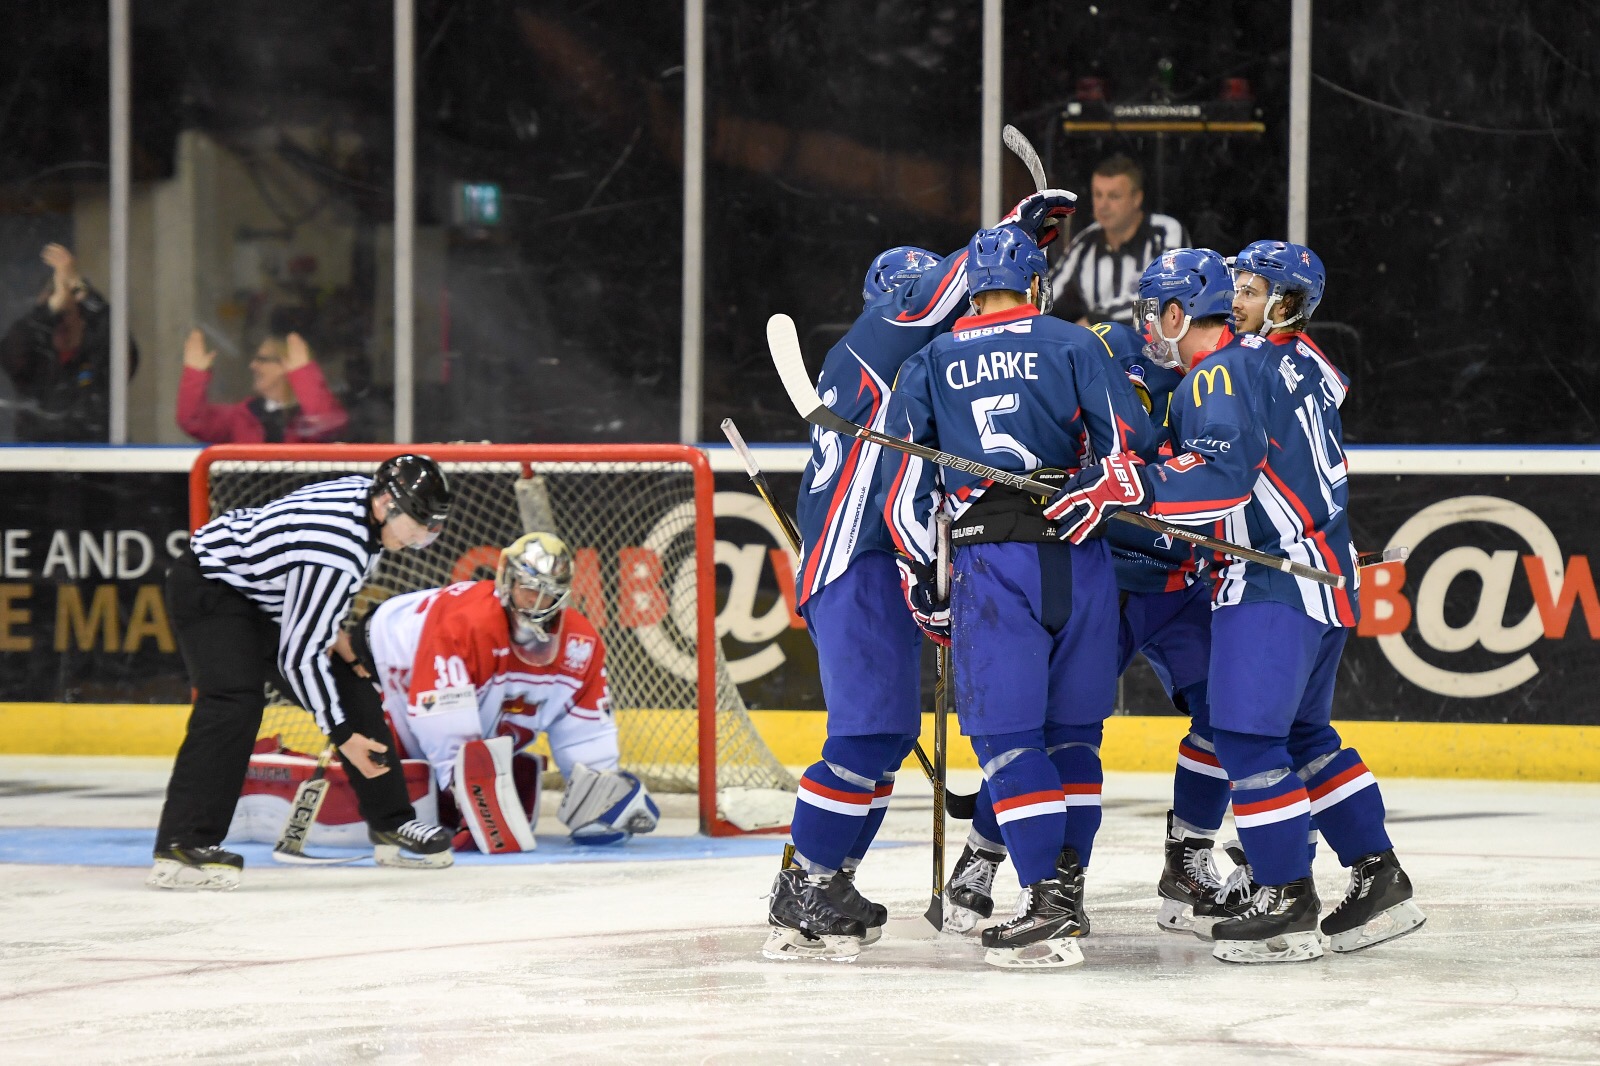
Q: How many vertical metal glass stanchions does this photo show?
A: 5